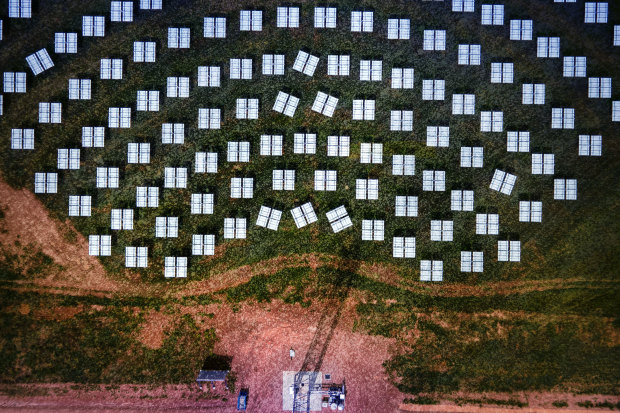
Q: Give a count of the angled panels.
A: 8